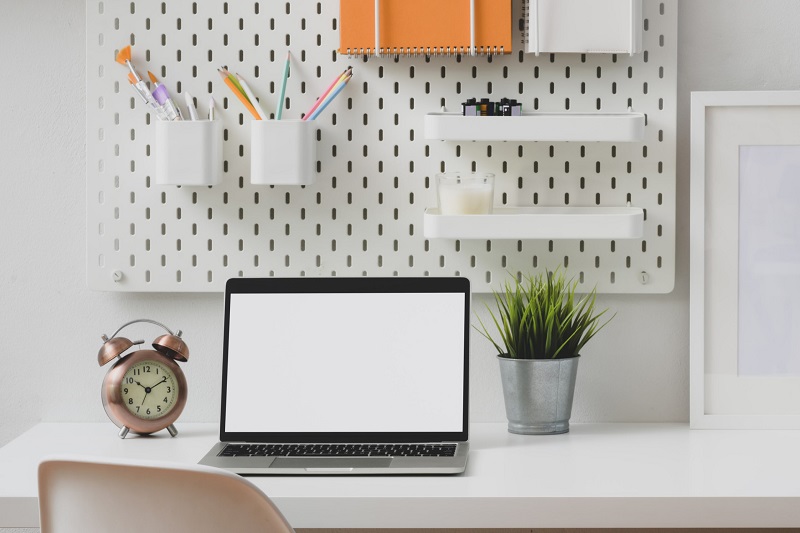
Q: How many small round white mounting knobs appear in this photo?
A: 2